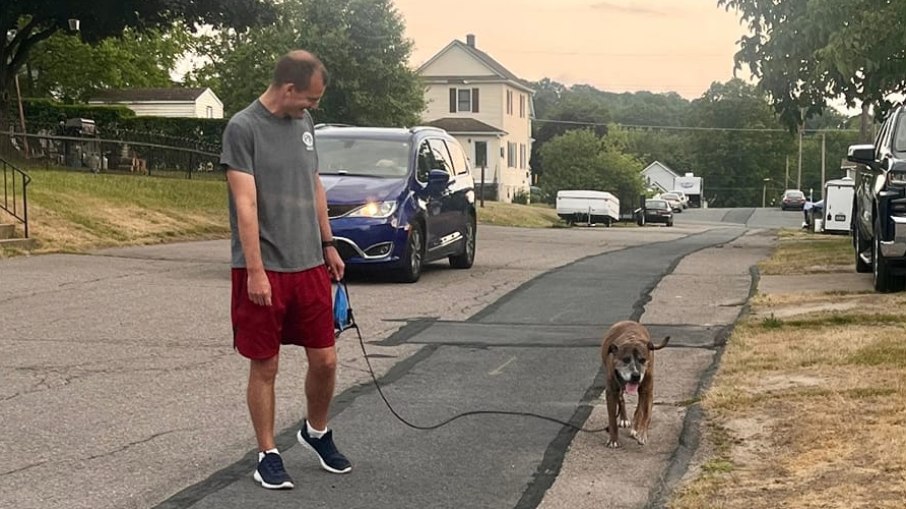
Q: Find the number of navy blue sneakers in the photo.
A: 2